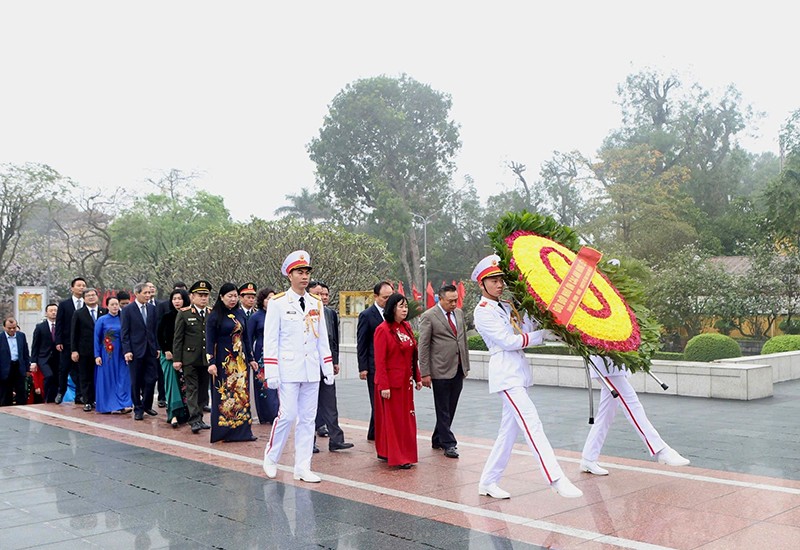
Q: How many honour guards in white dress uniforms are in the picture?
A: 3